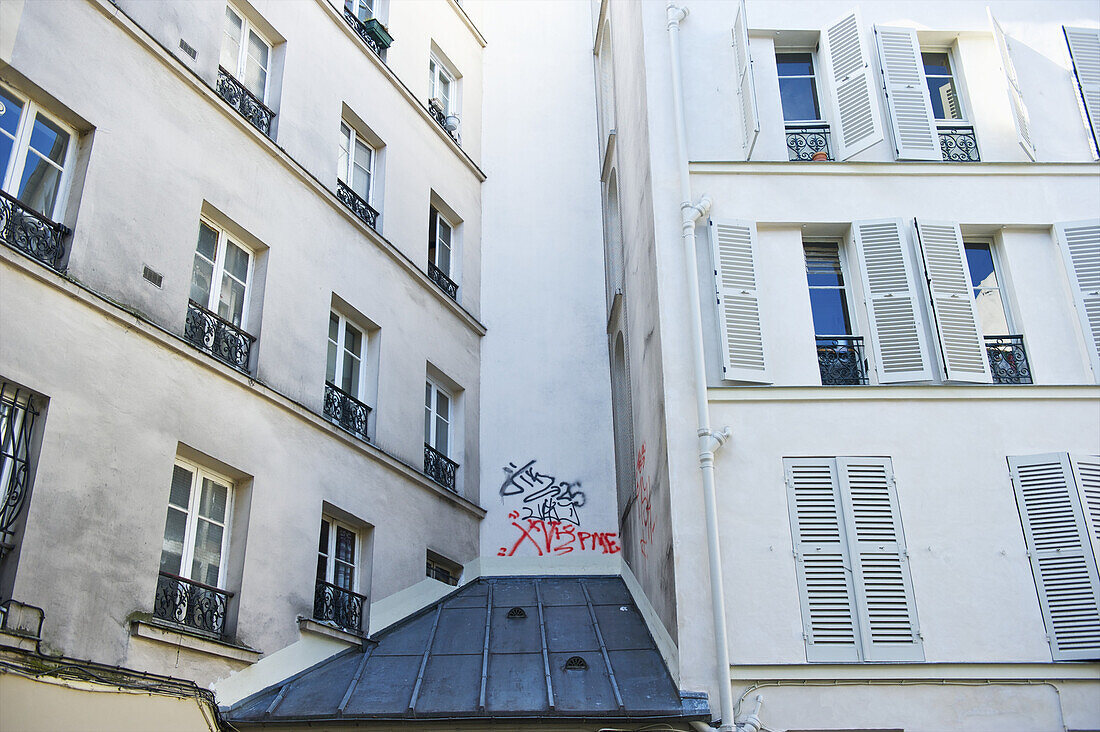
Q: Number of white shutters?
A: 13